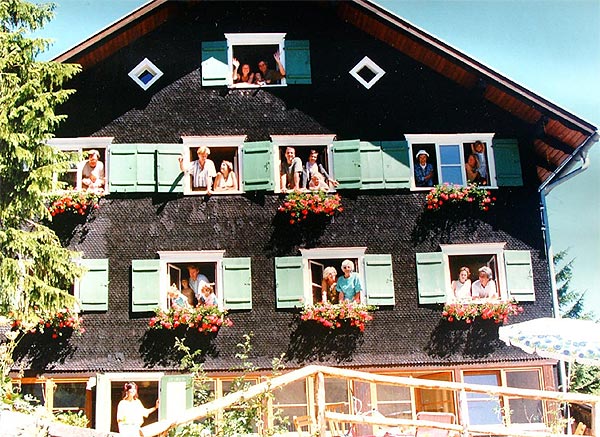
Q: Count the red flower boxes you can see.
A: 7